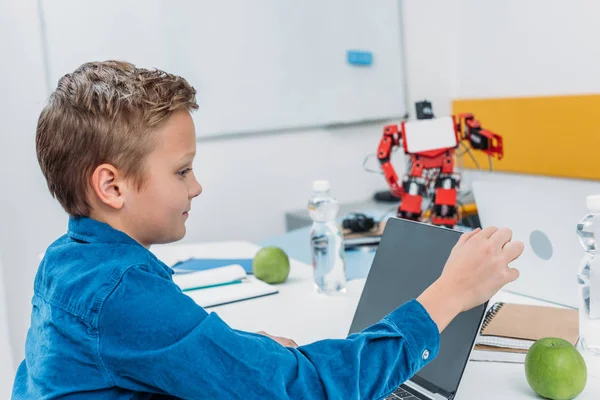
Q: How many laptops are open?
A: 2